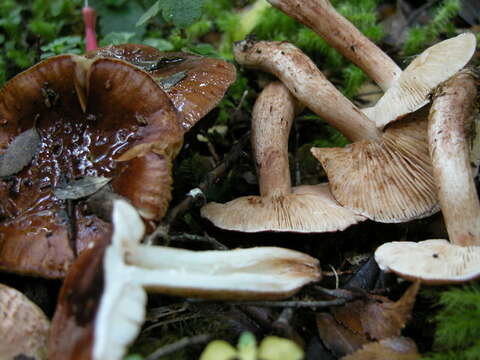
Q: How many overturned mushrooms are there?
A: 4